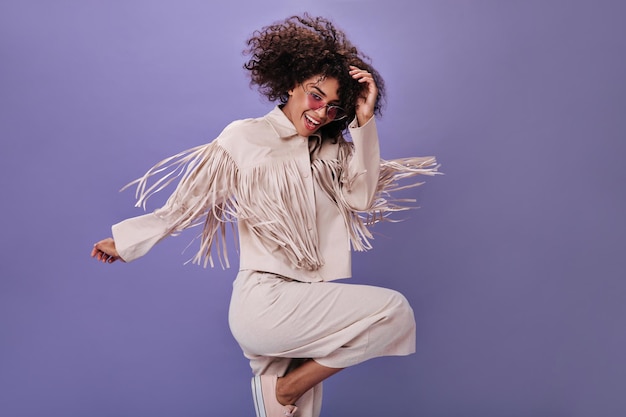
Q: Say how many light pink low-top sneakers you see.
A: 1